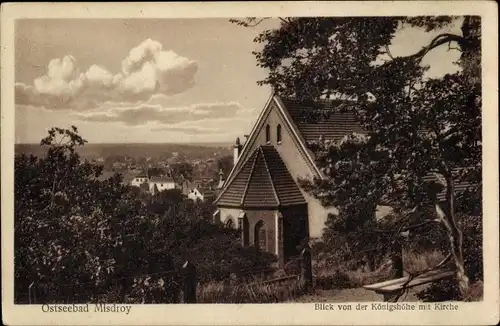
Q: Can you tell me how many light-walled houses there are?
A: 3